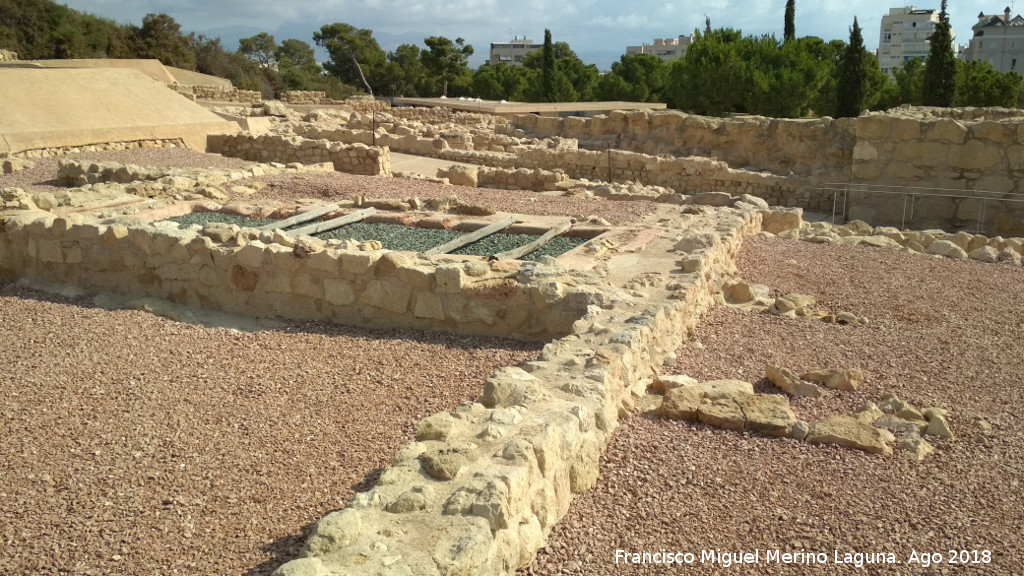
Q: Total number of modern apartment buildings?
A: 4